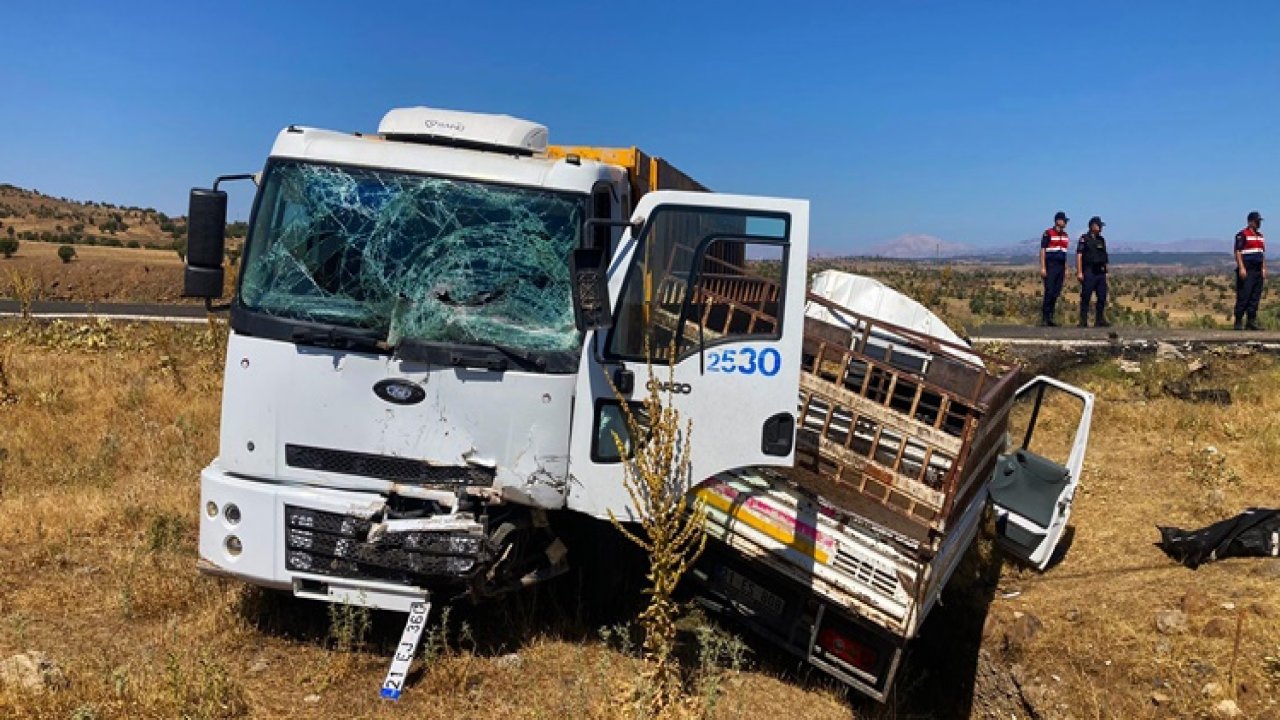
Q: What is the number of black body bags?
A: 1